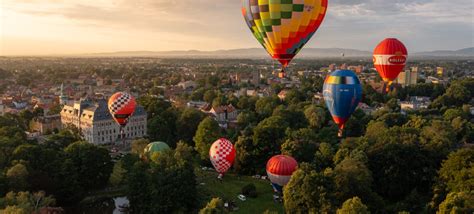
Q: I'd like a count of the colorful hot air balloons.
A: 7